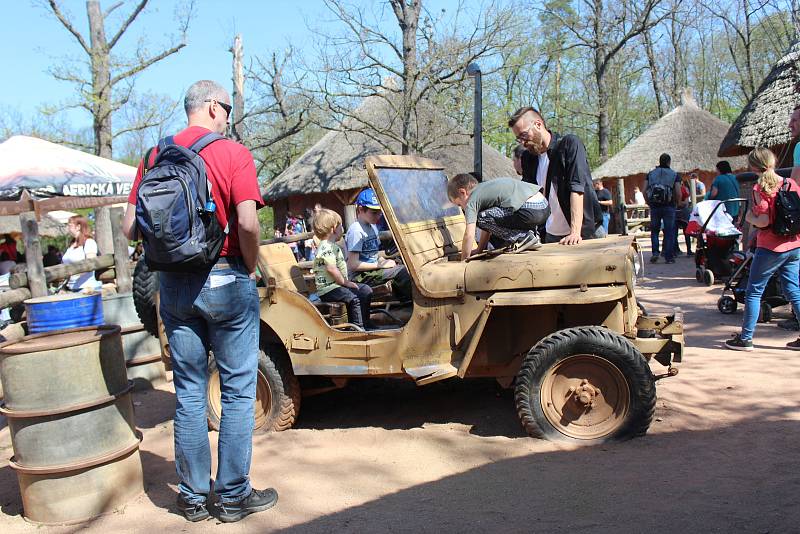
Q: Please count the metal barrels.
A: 3